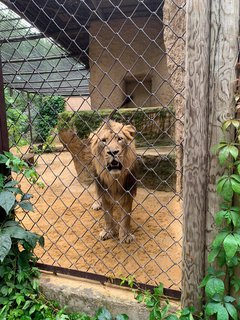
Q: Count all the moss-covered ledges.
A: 2